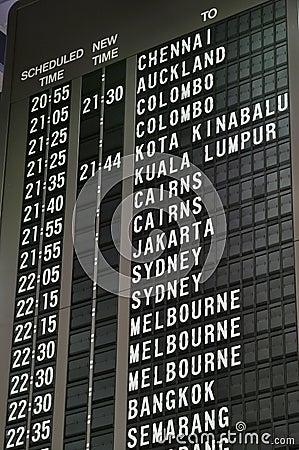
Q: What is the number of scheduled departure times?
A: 15